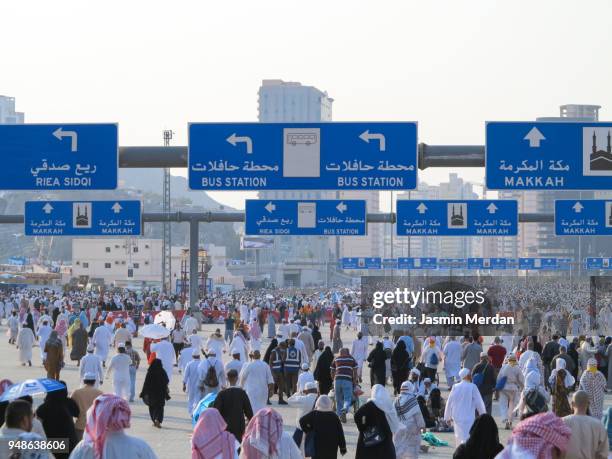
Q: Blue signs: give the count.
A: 12